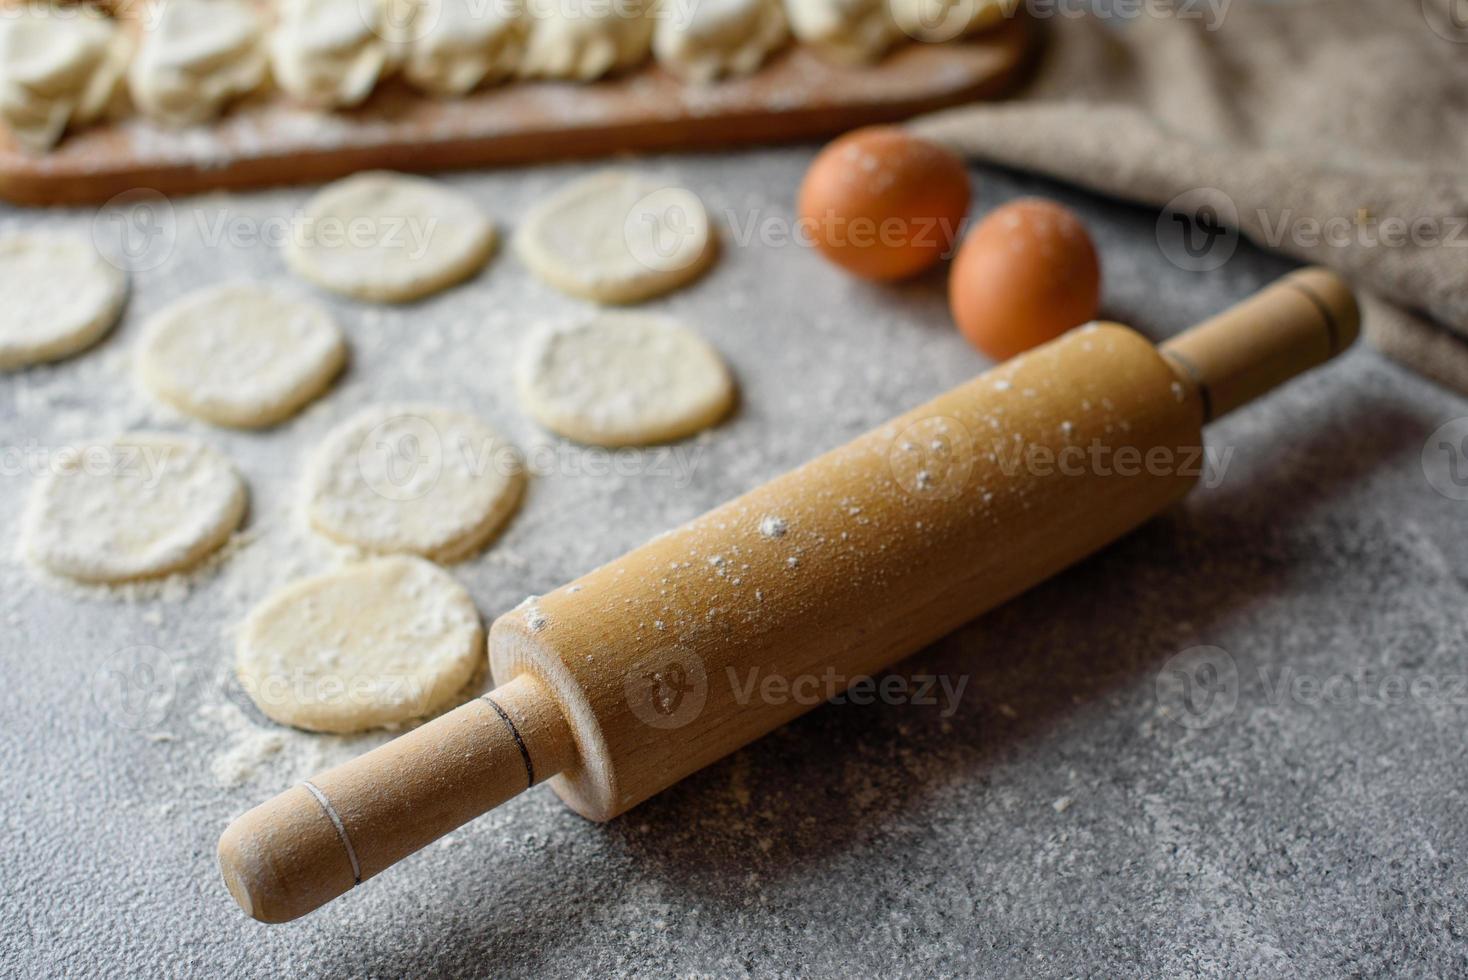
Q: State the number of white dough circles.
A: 8